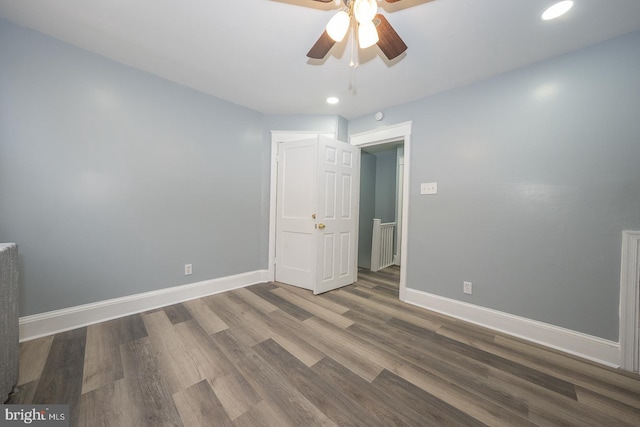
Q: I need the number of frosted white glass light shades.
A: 3